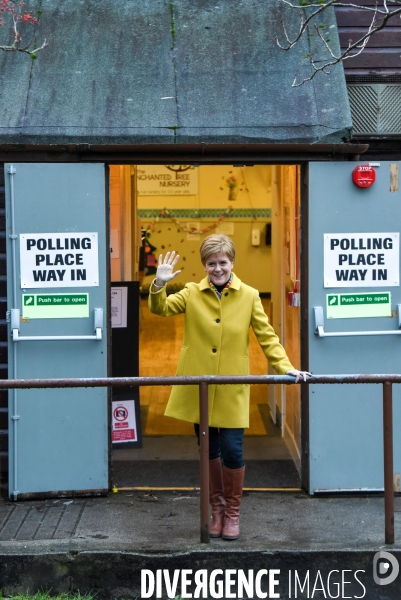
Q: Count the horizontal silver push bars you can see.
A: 2